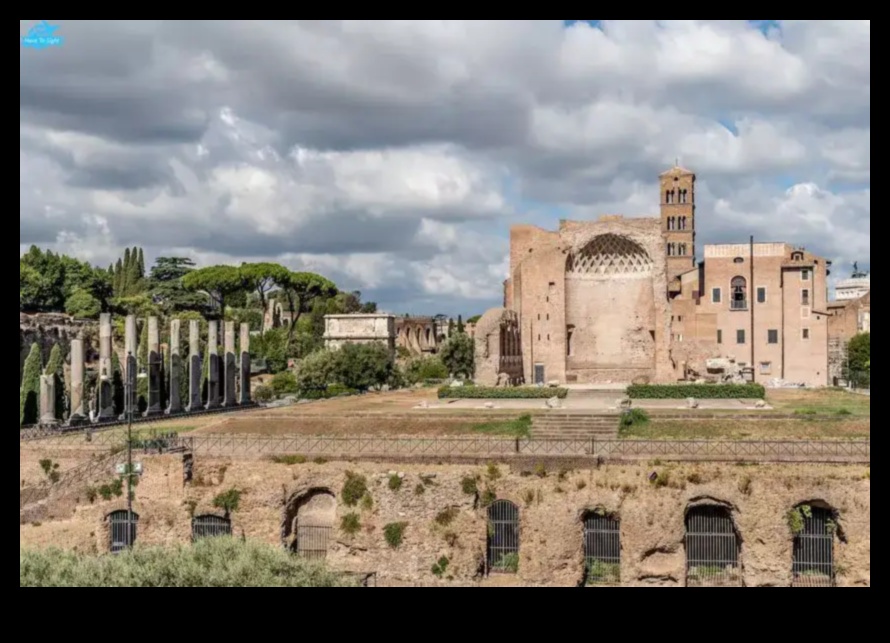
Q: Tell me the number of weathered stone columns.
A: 10